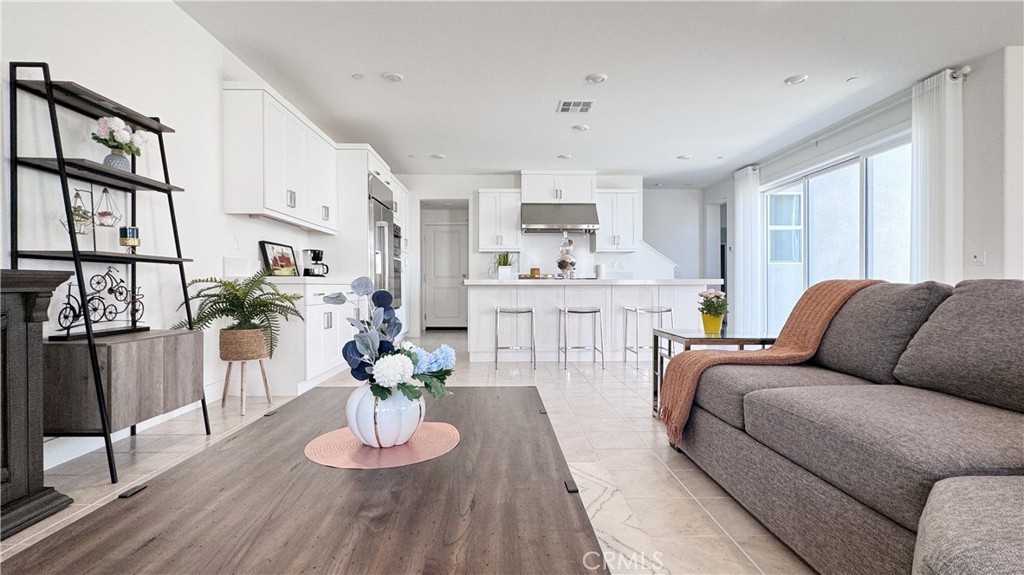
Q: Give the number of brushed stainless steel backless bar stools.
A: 3